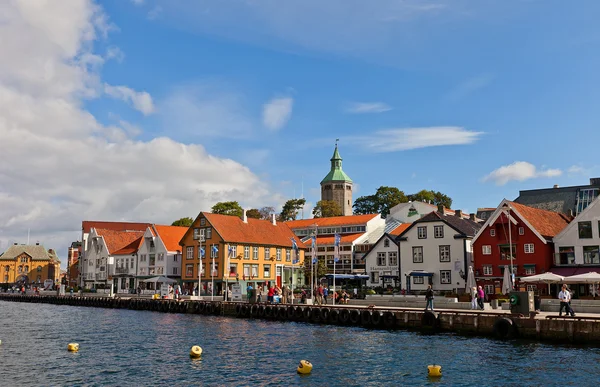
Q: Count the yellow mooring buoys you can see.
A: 4